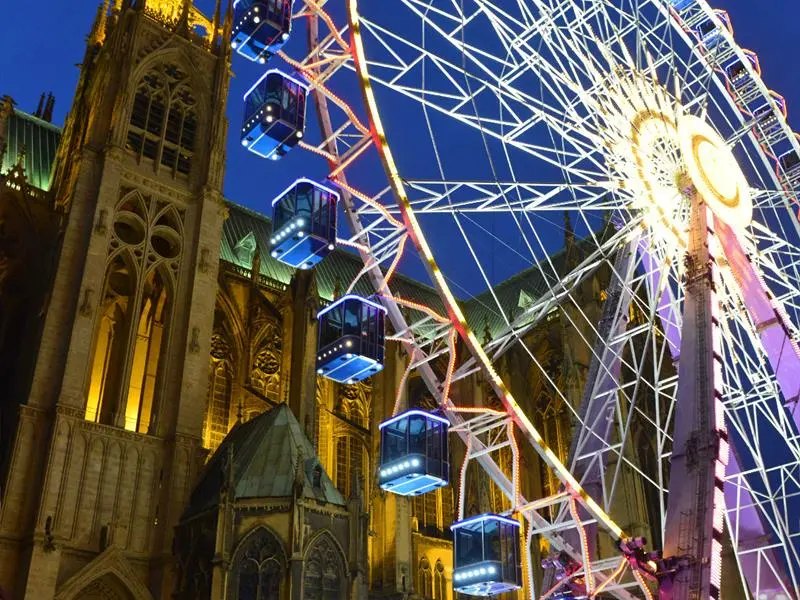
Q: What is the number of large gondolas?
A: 6